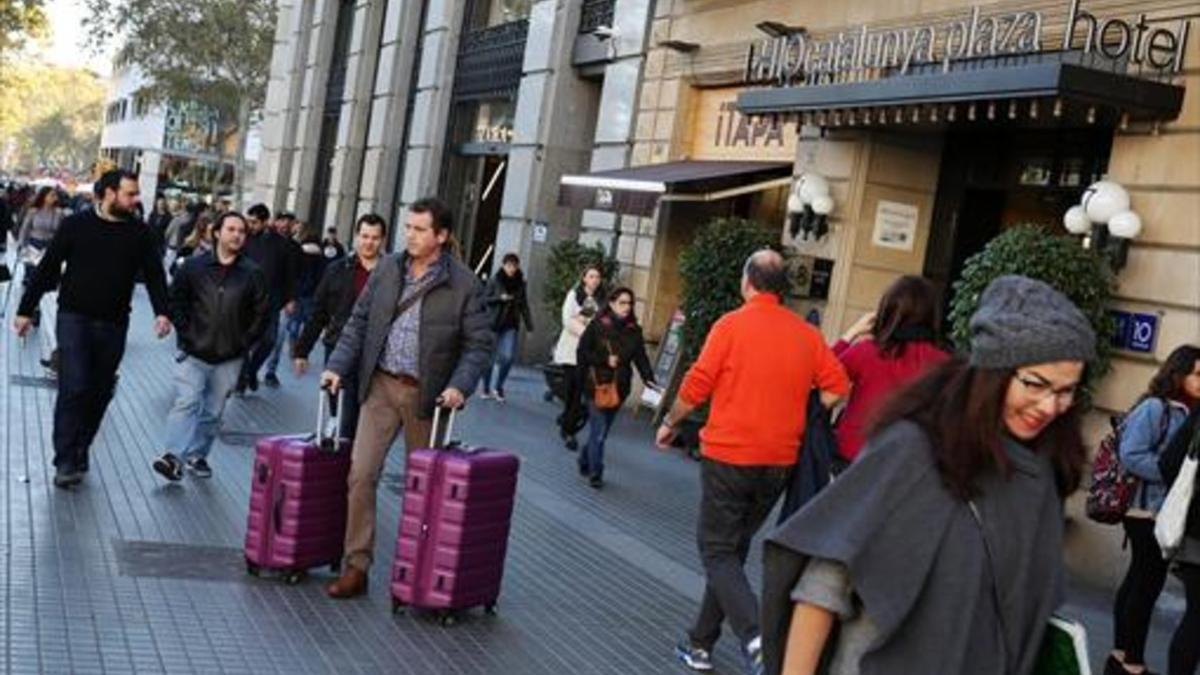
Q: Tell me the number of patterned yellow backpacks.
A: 0